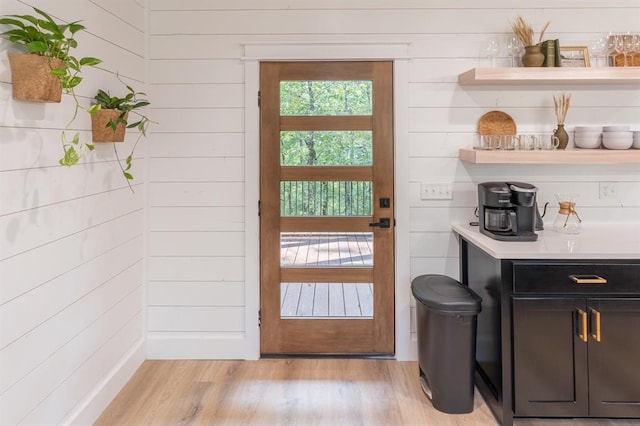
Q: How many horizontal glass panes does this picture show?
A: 5